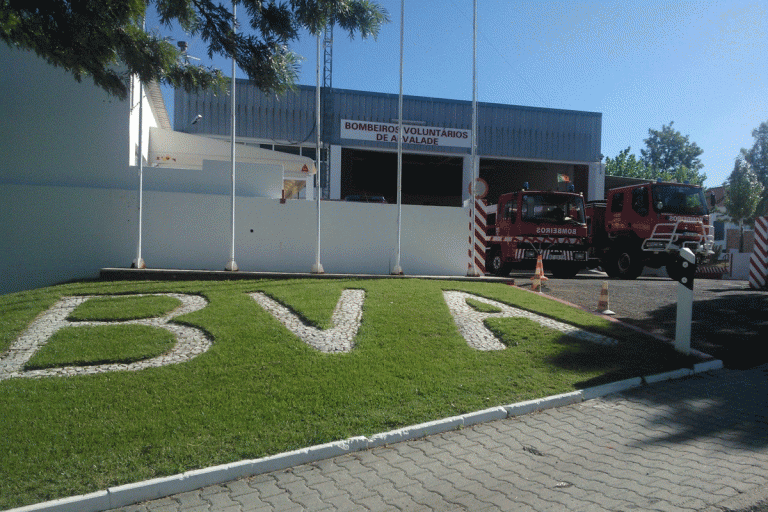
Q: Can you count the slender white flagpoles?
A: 5